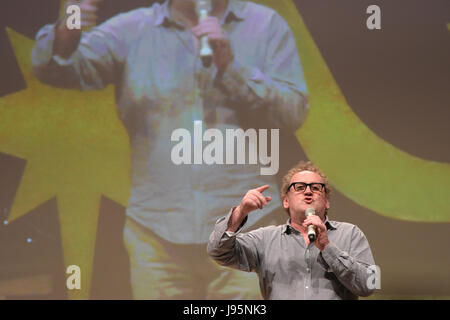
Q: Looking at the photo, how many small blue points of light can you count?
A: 2